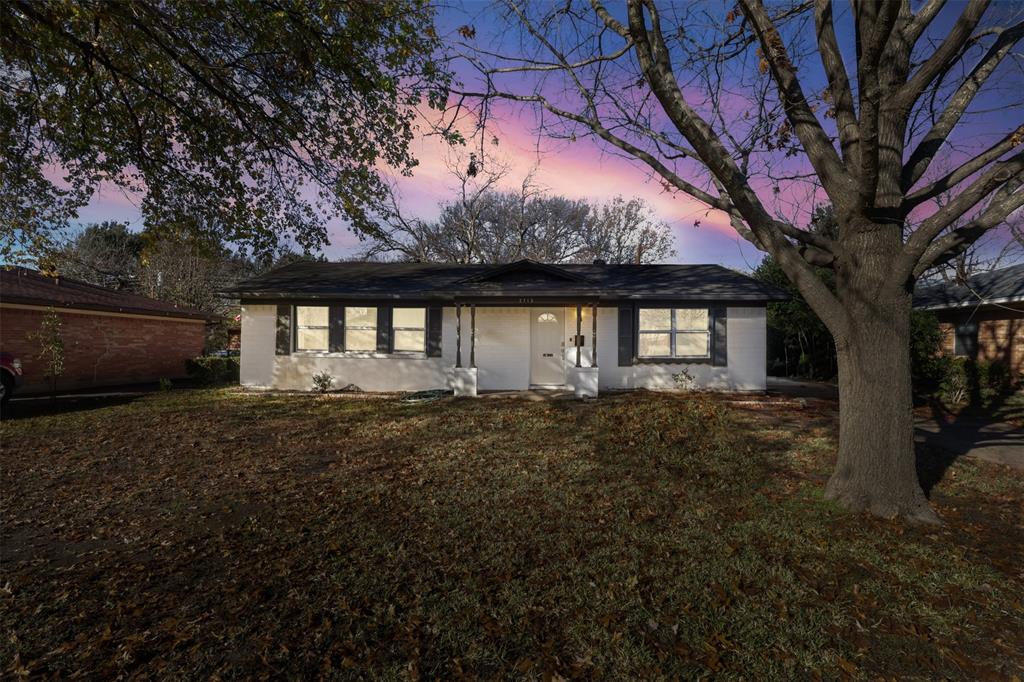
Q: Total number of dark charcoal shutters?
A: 4